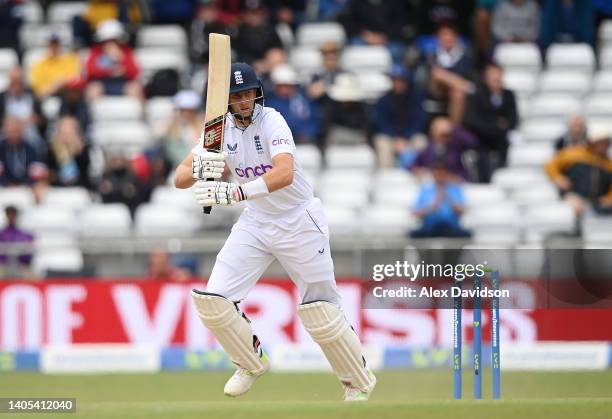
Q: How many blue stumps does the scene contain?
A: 3